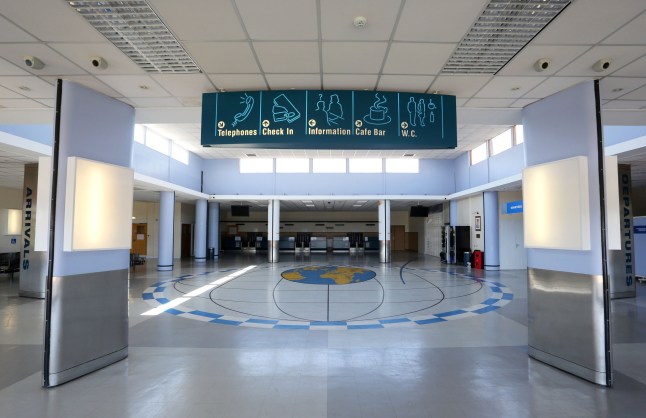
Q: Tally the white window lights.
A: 11